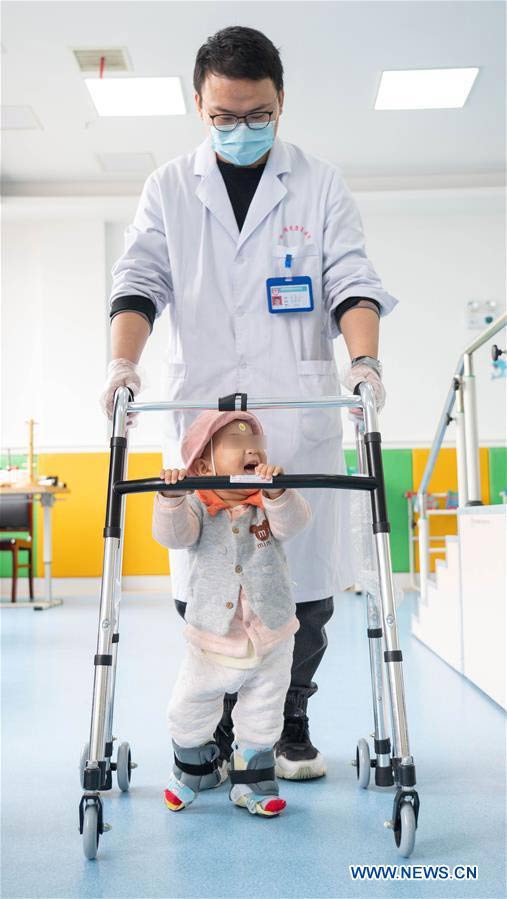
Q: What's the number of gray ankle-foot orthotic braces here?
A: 2